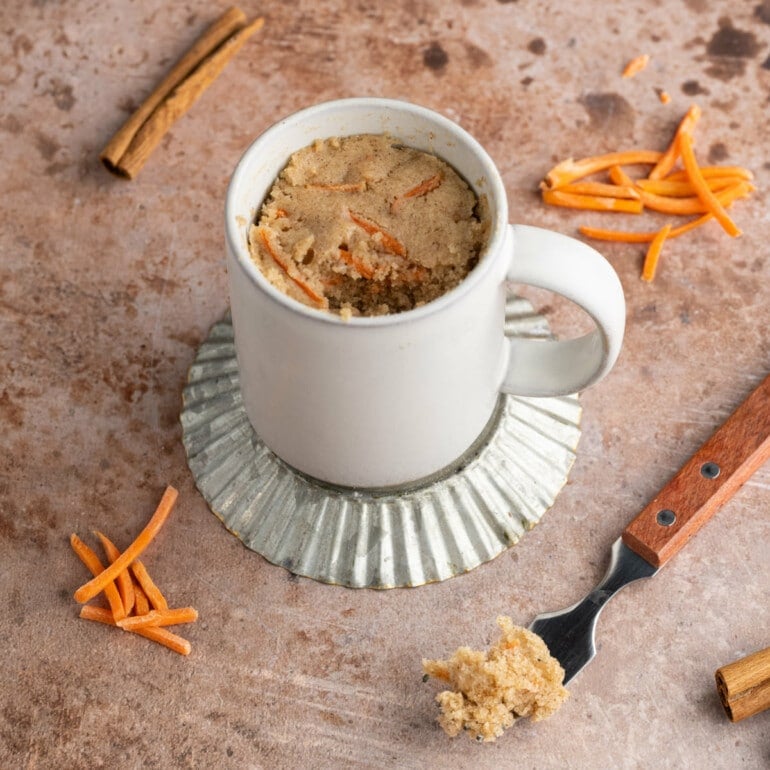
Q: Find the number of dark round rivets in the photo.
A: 2